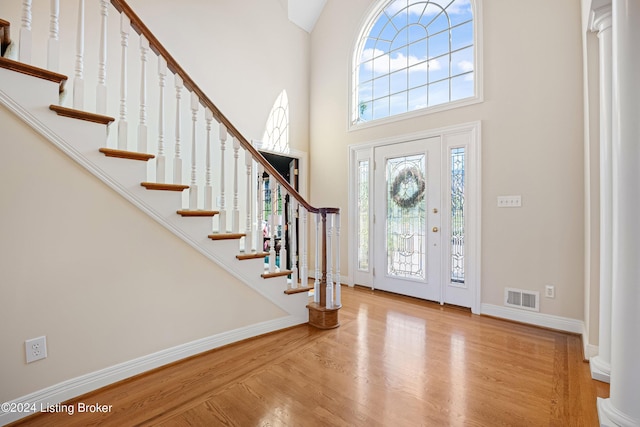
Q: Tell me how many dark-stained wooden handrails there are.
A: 1